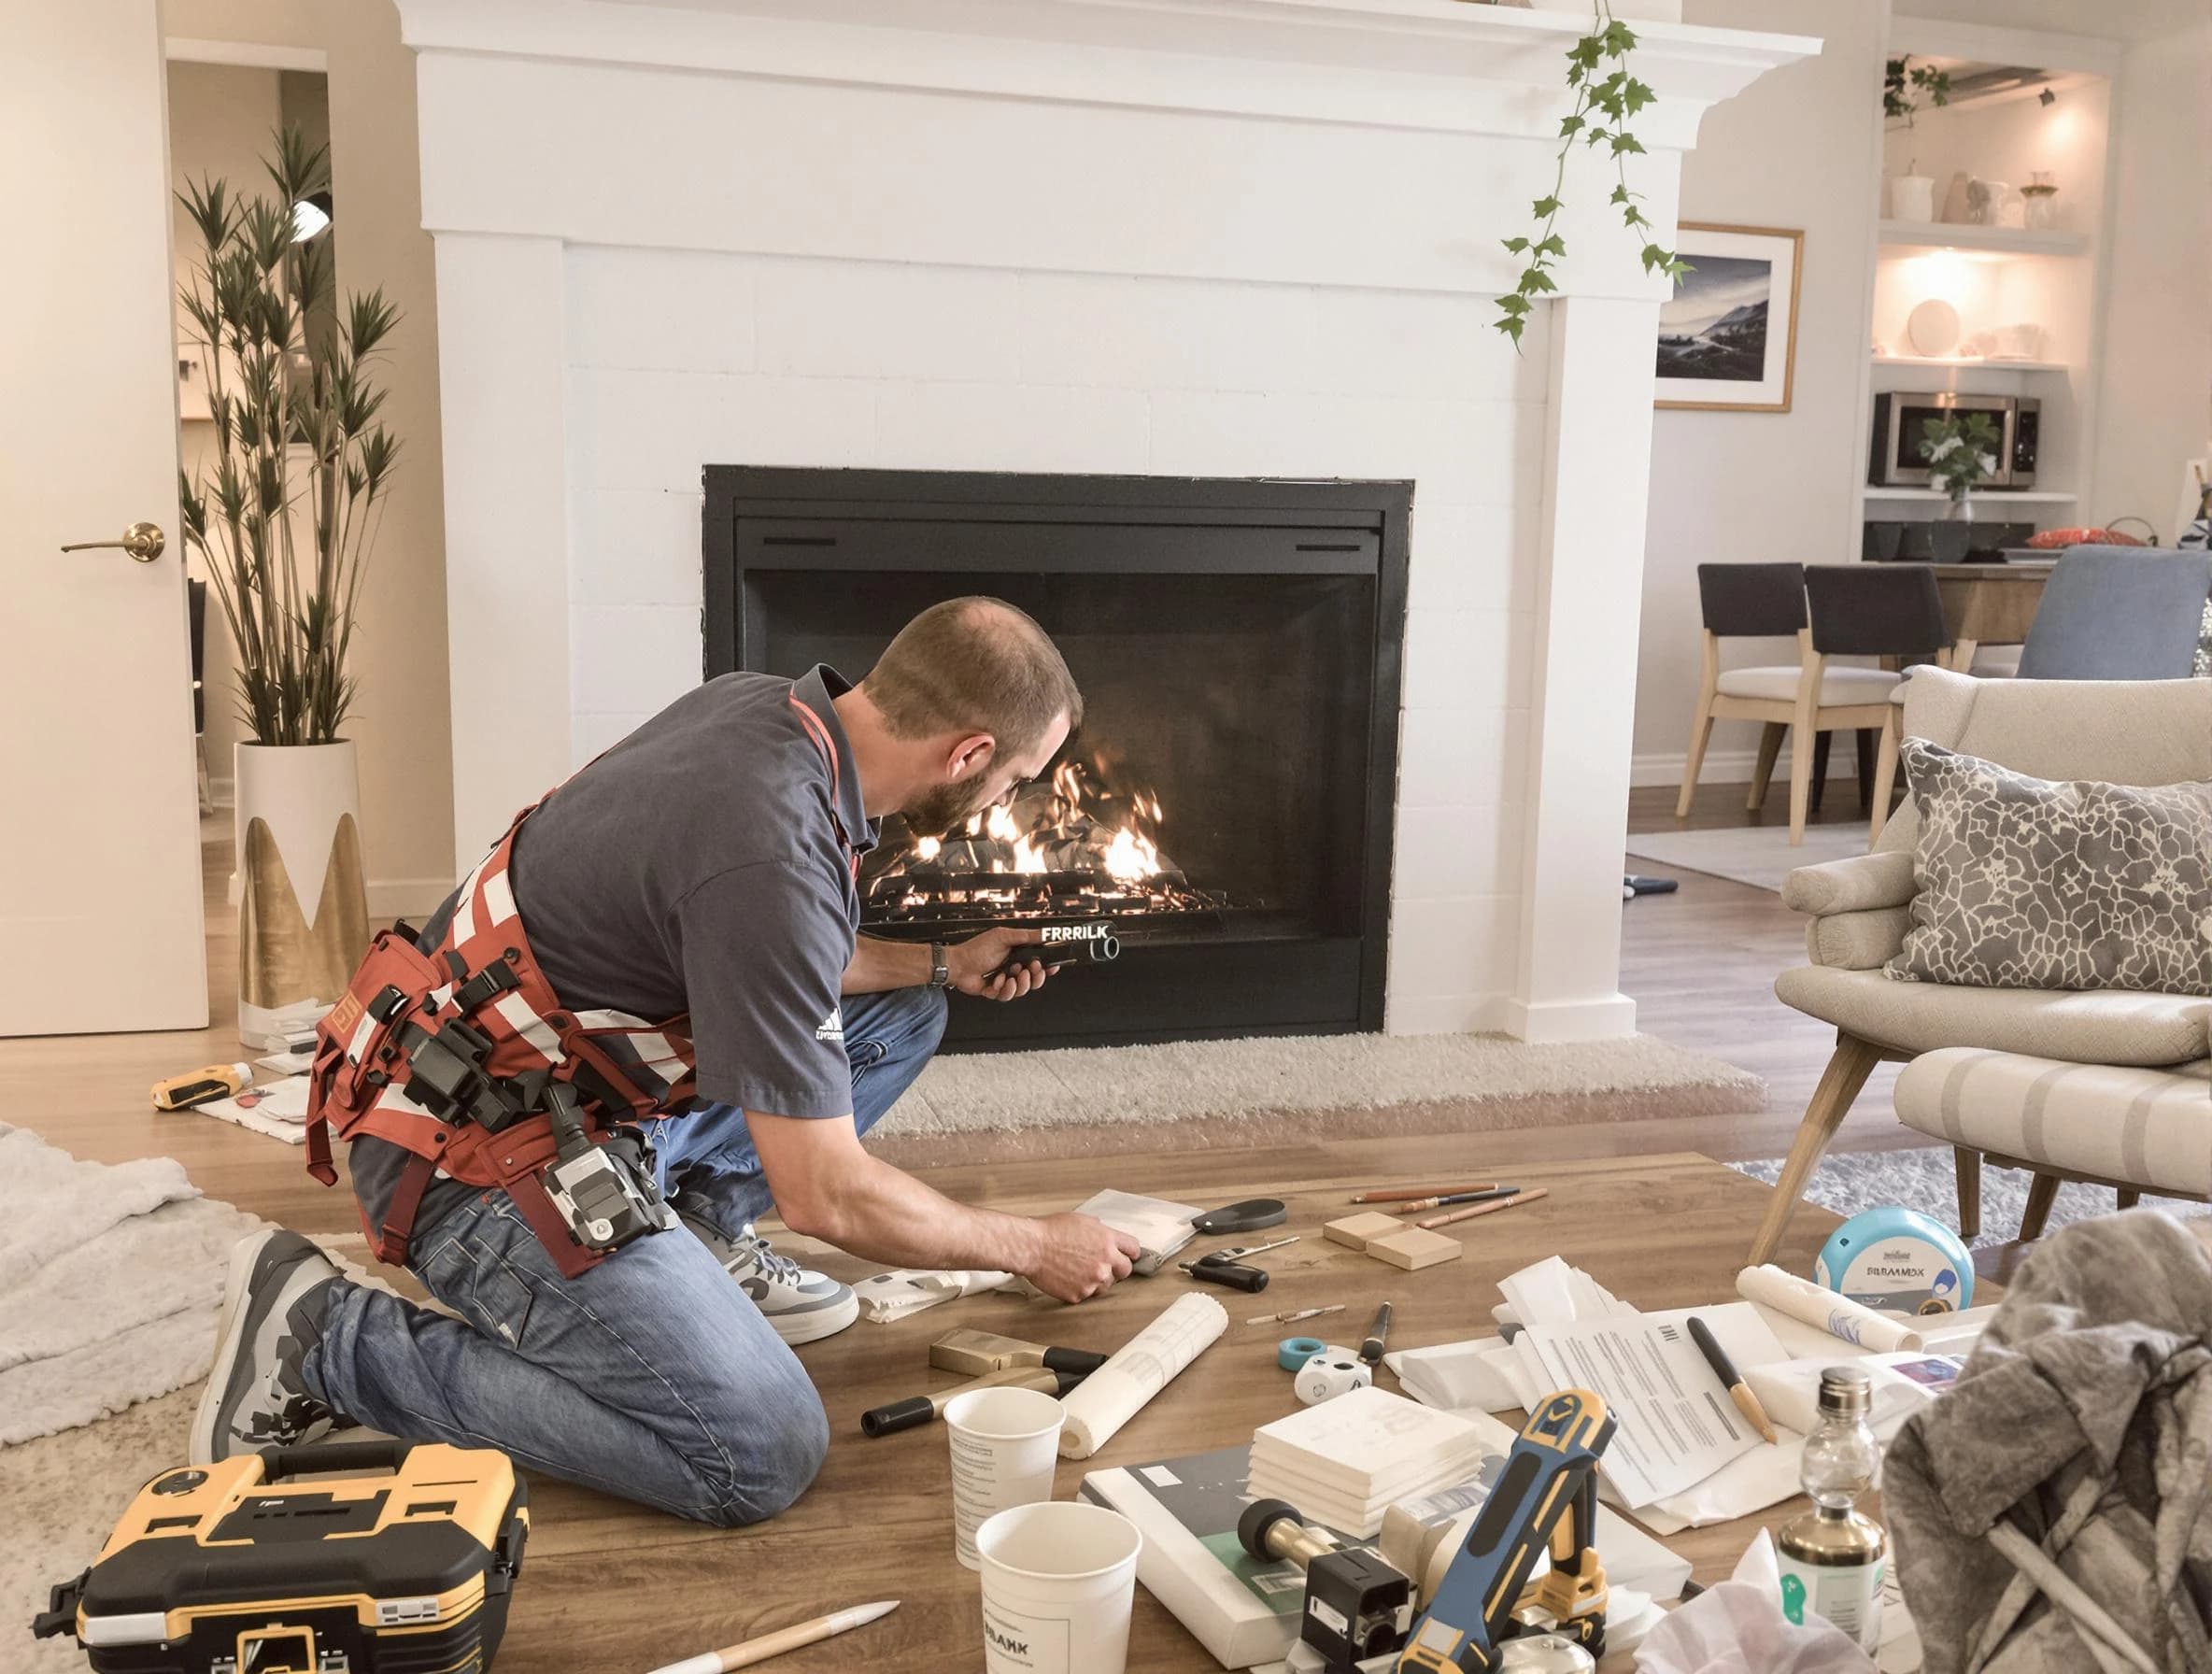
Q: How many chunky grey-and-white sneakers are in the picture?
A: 2